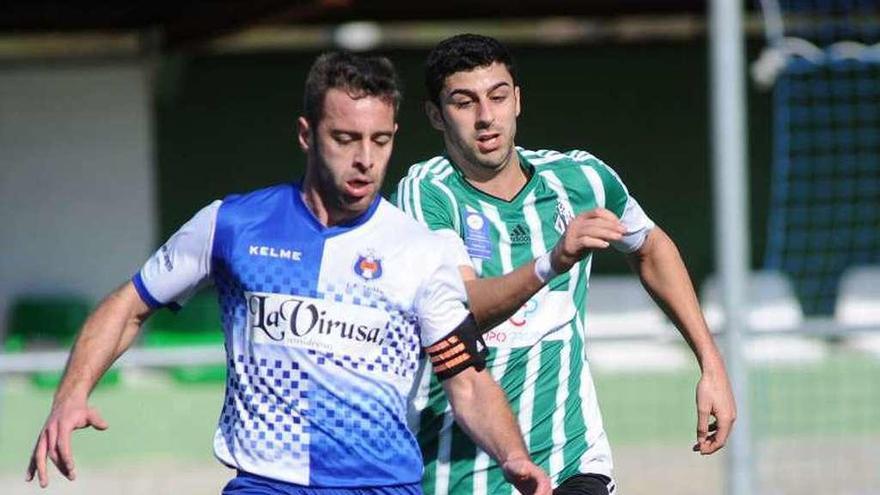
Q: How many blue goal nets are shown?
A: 1